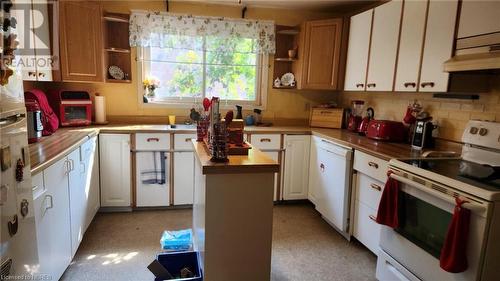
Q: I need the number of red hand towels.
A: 2